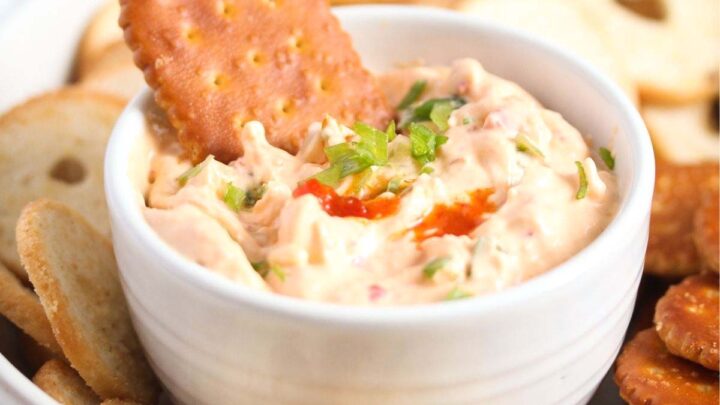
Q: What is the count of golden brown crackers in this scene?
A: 5